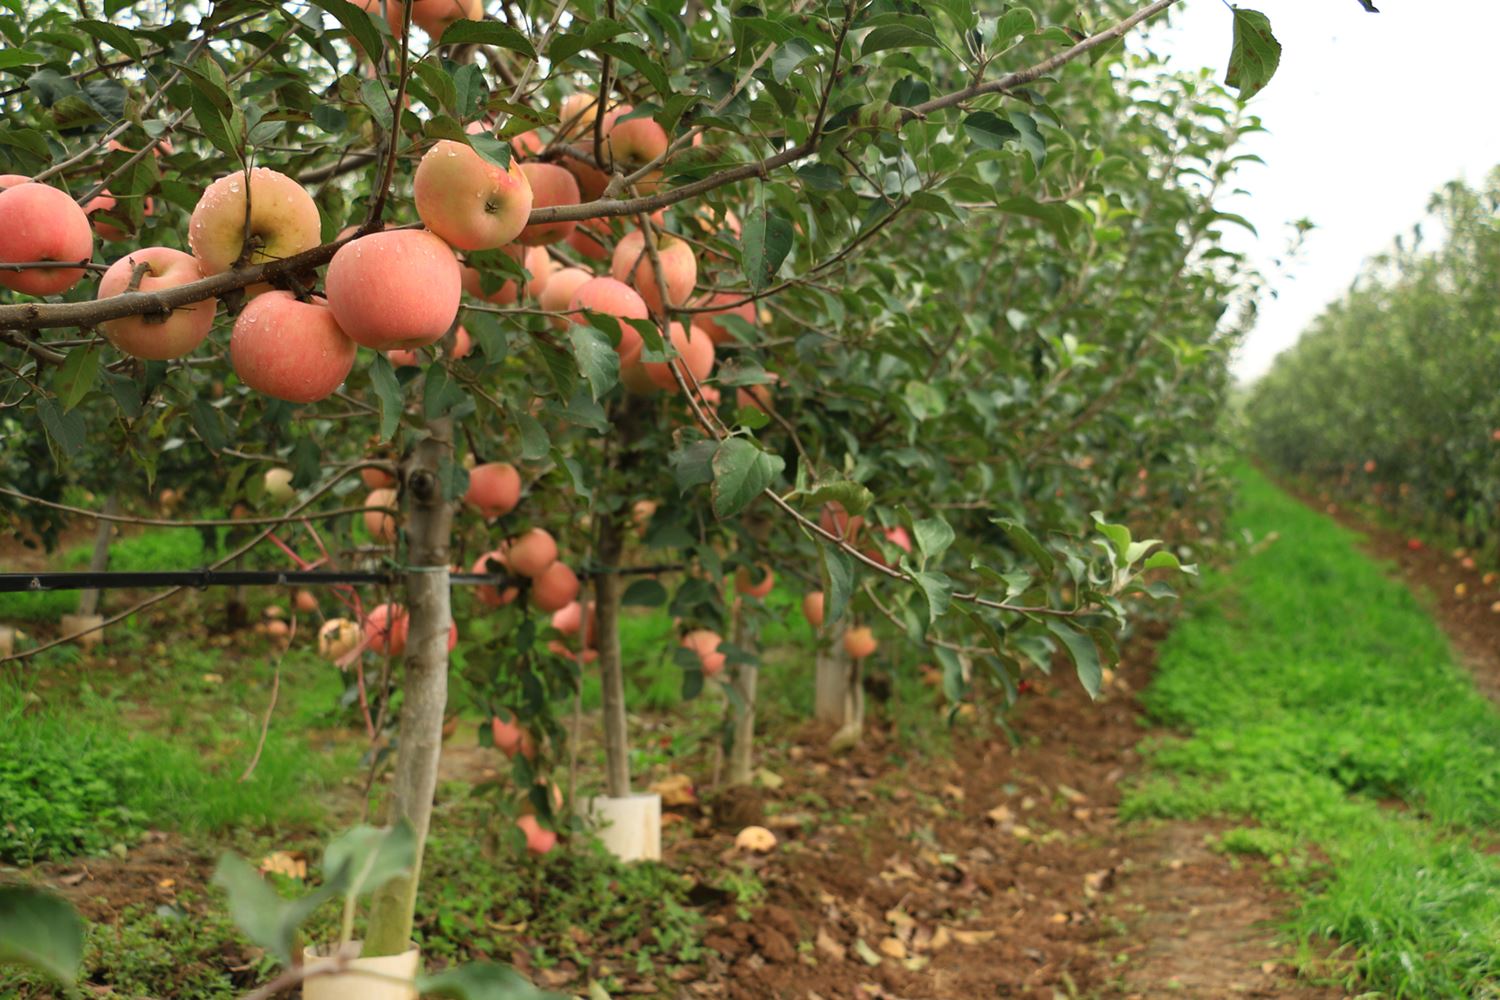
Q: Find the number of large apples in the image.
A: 6